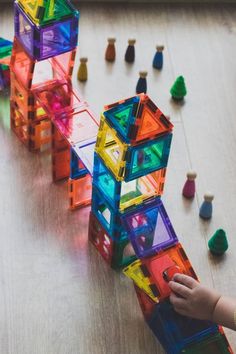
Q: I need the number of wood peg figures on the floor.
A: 7